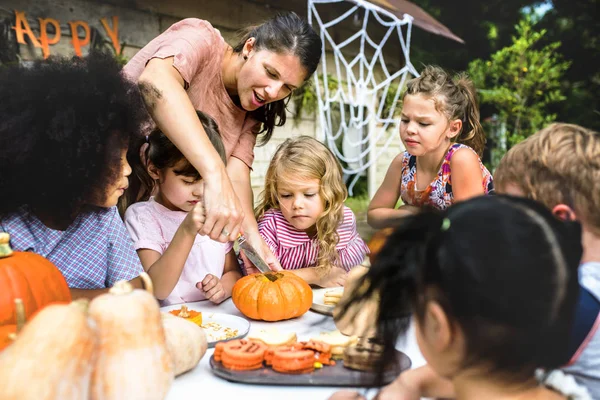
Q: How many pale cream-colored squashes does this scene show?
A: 3